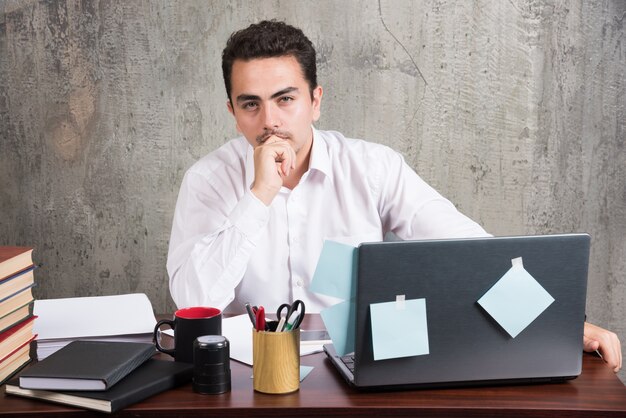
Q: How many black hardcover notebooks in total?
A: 2